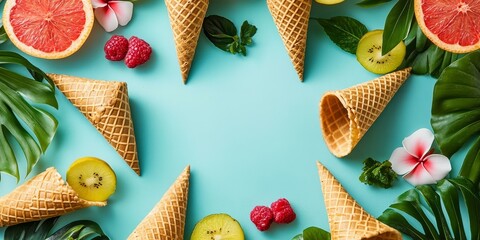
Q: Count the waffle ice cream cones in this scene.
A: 7